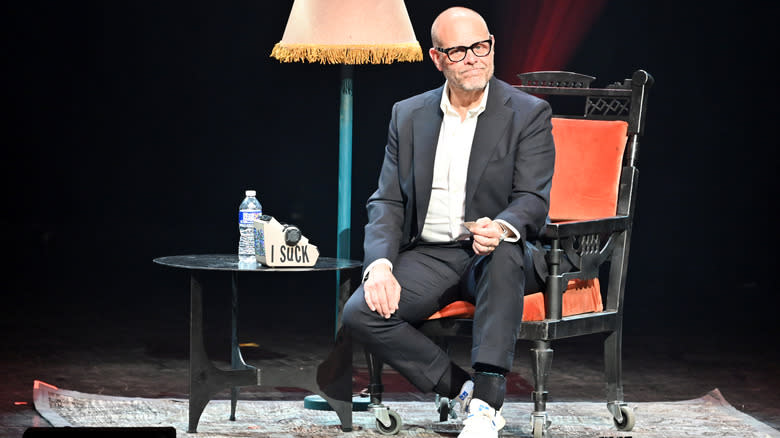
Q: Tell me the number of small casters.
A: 4